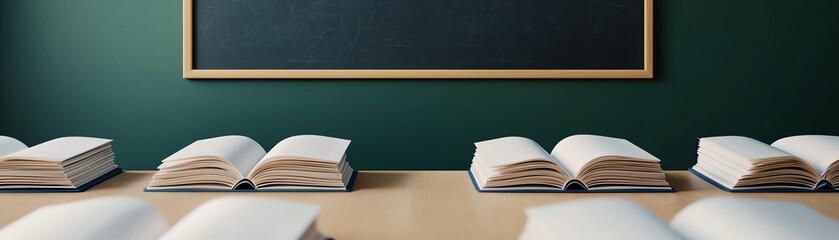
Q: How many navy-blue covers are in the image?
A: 4